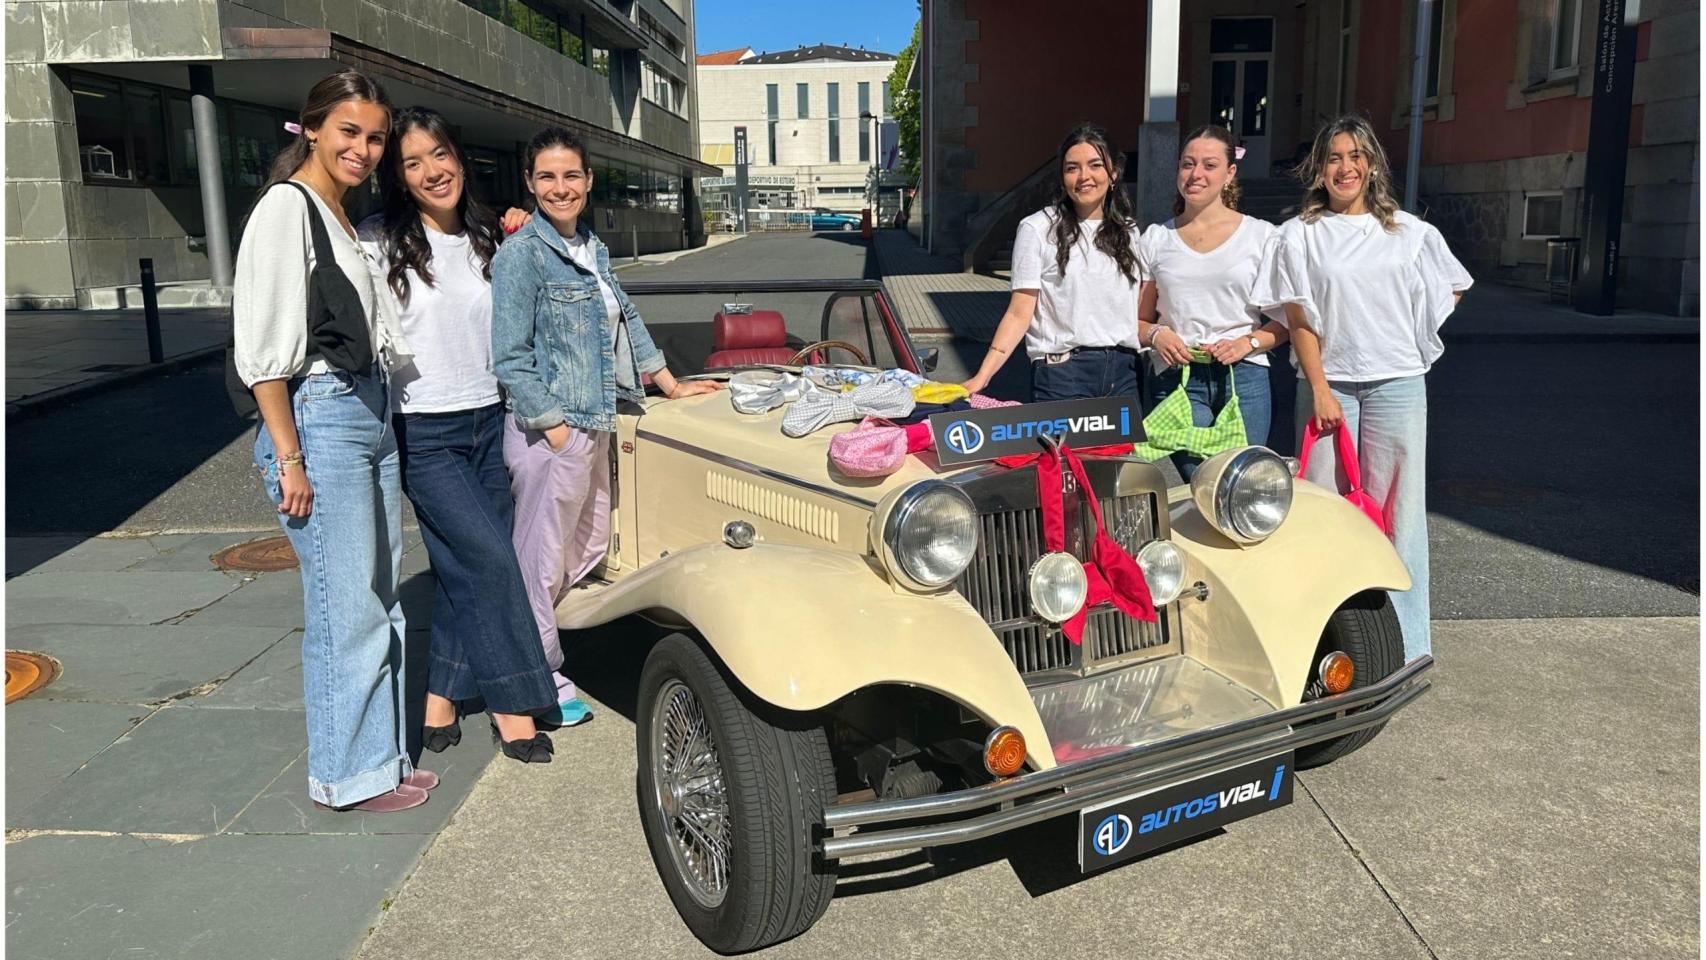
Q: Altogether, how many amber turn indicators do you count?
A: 2